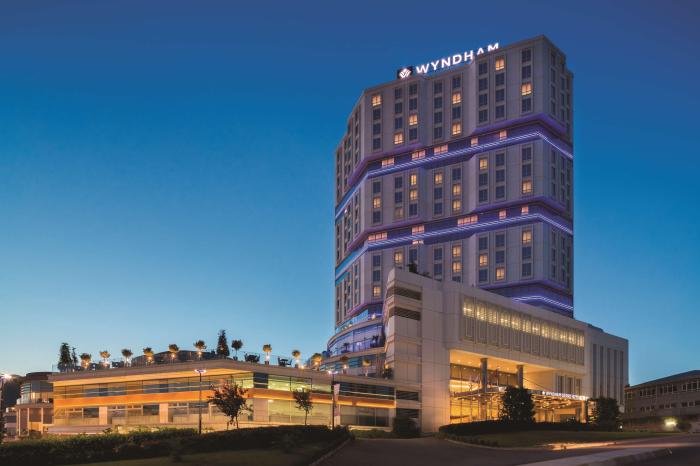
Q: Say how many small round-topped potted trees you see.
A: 12